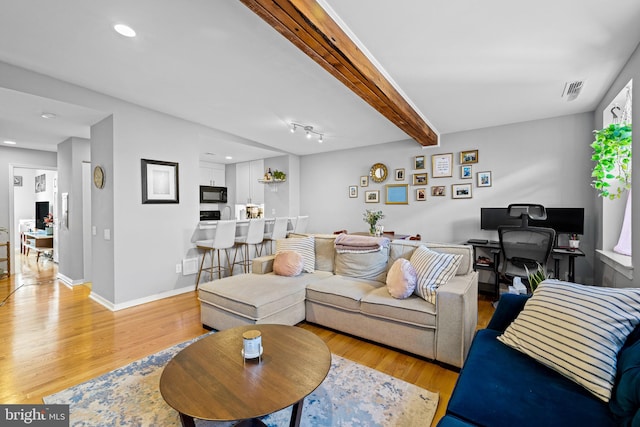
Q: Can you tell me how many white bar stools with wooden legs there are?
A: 4